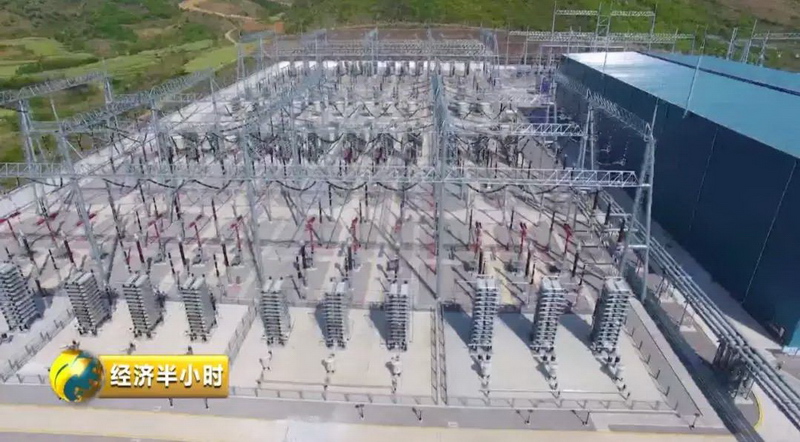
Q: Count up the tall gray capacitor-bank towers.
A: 10